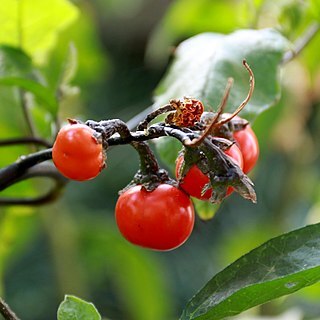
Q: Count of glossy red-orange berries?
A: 4